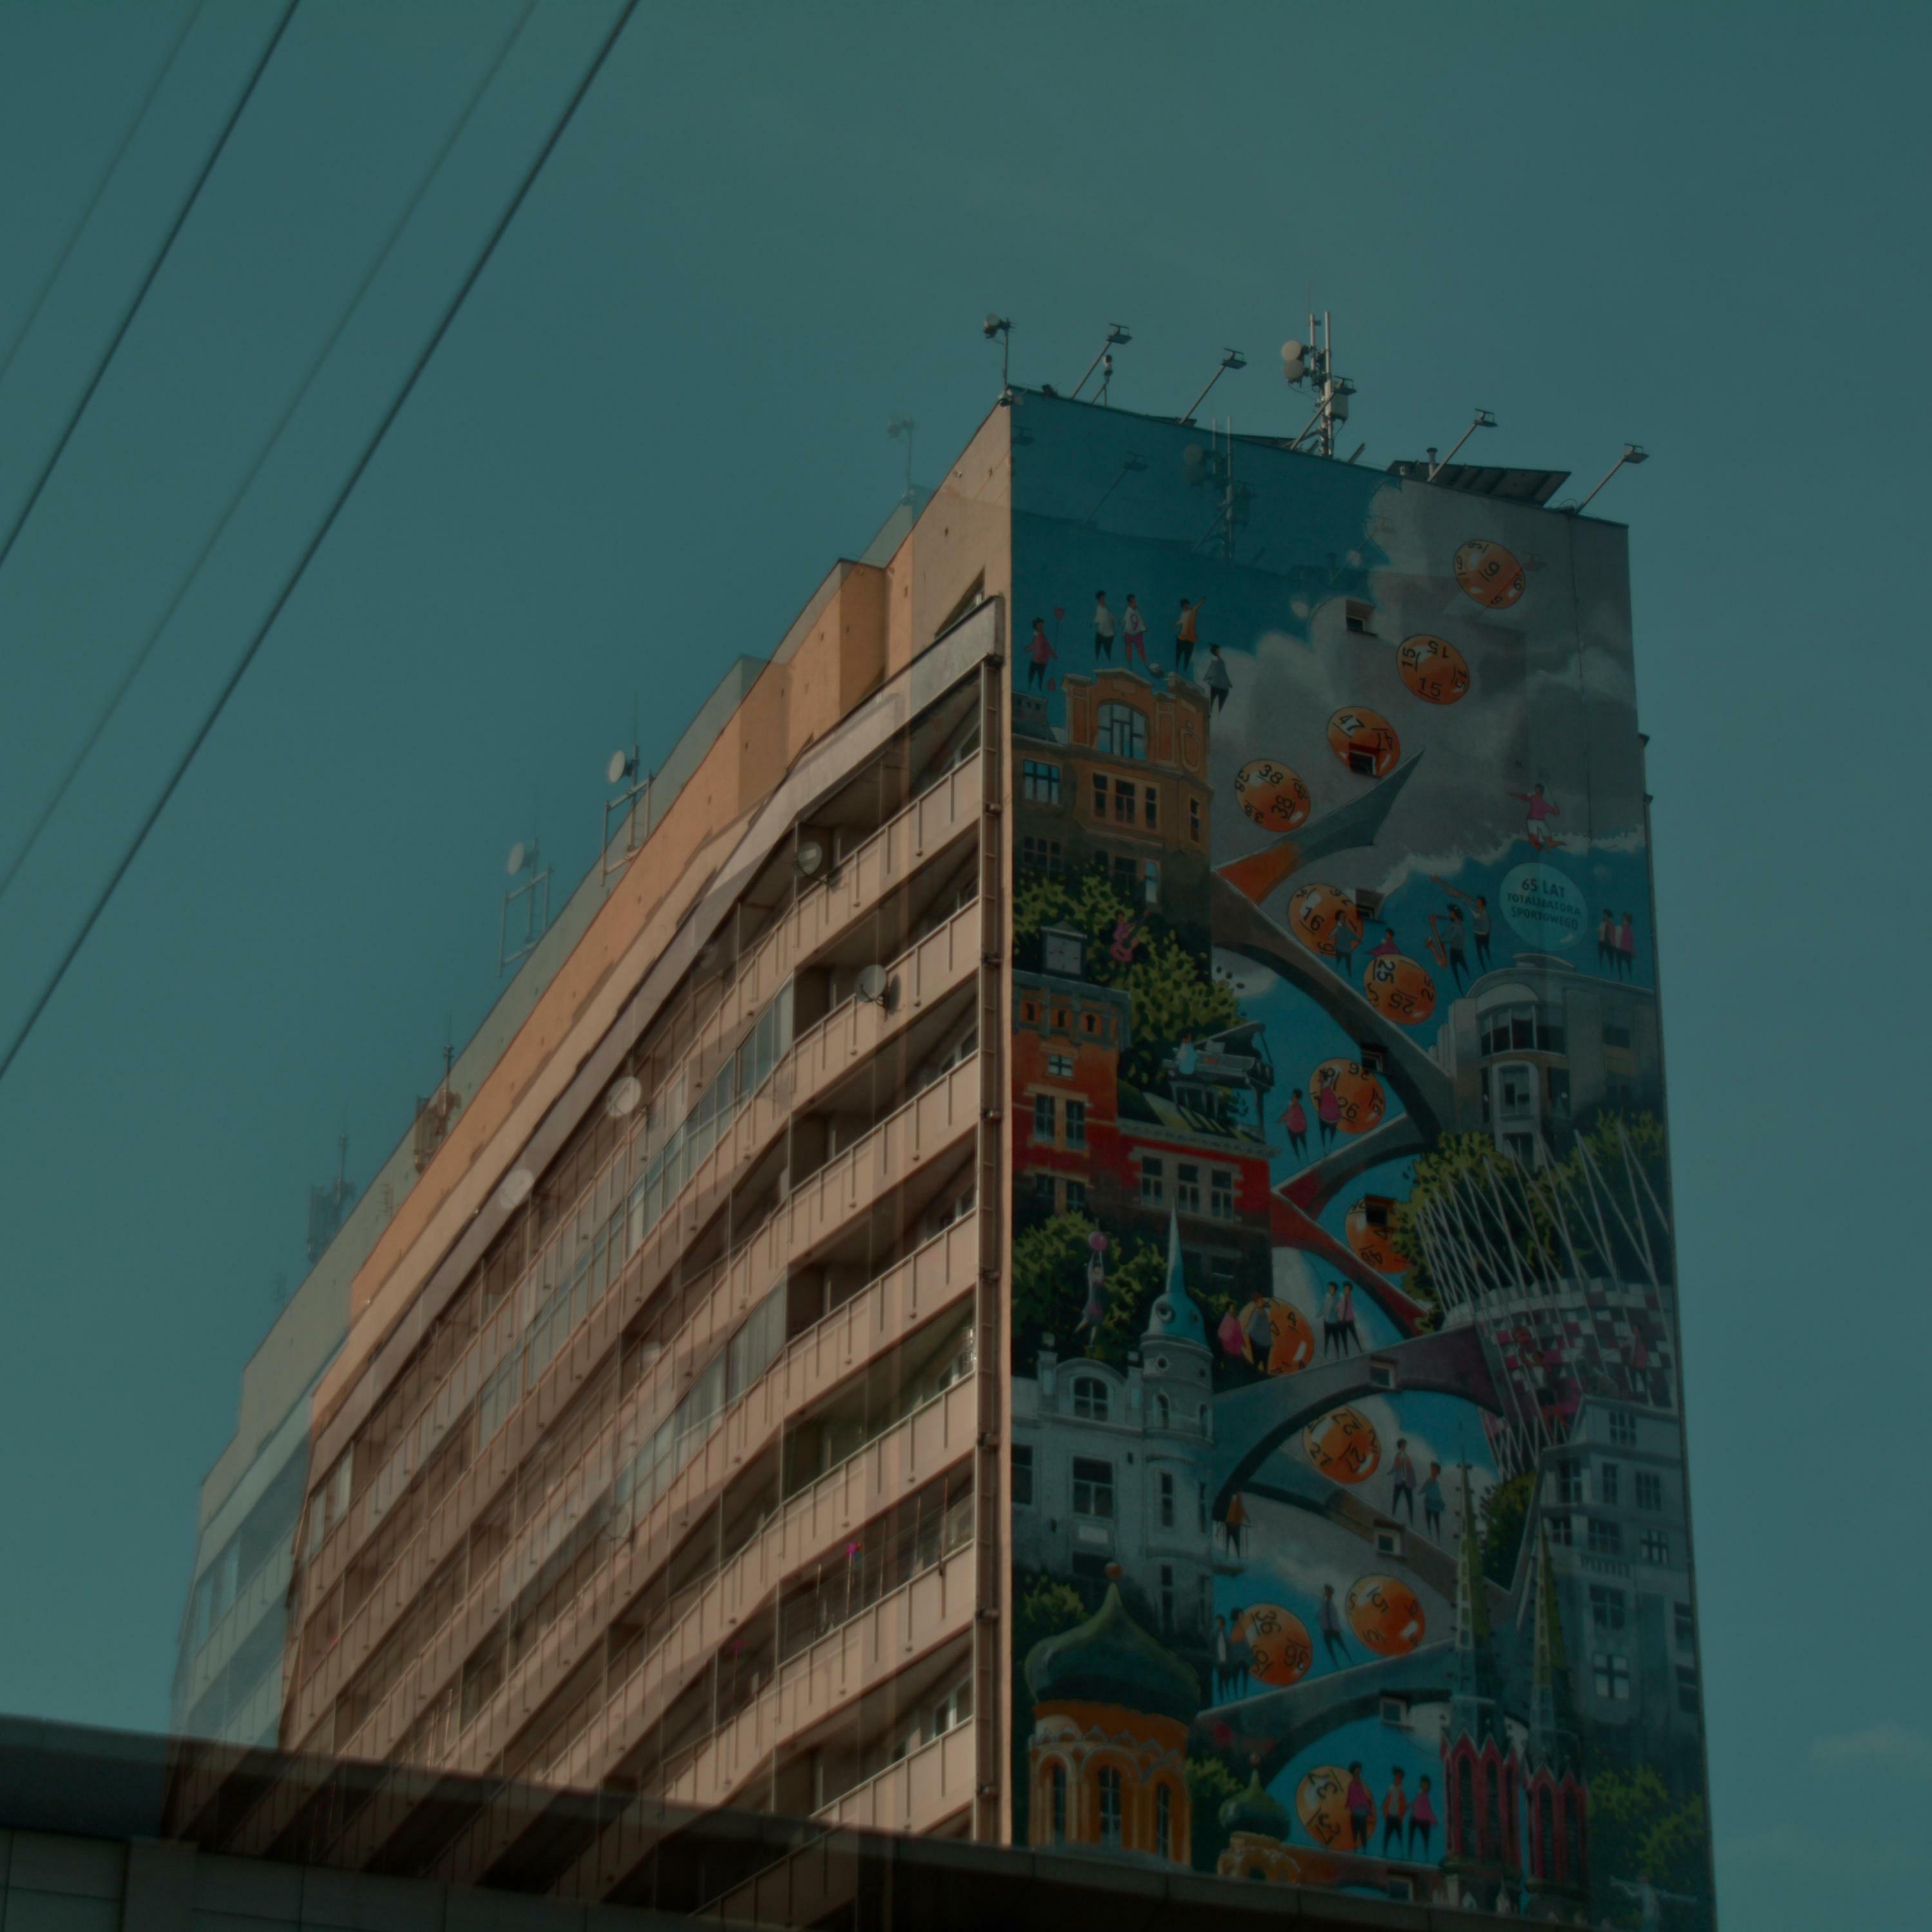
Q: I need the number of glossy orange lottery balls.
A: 13